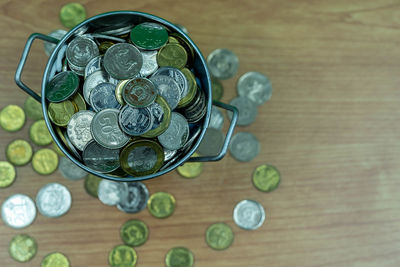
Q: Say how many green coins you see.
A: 2